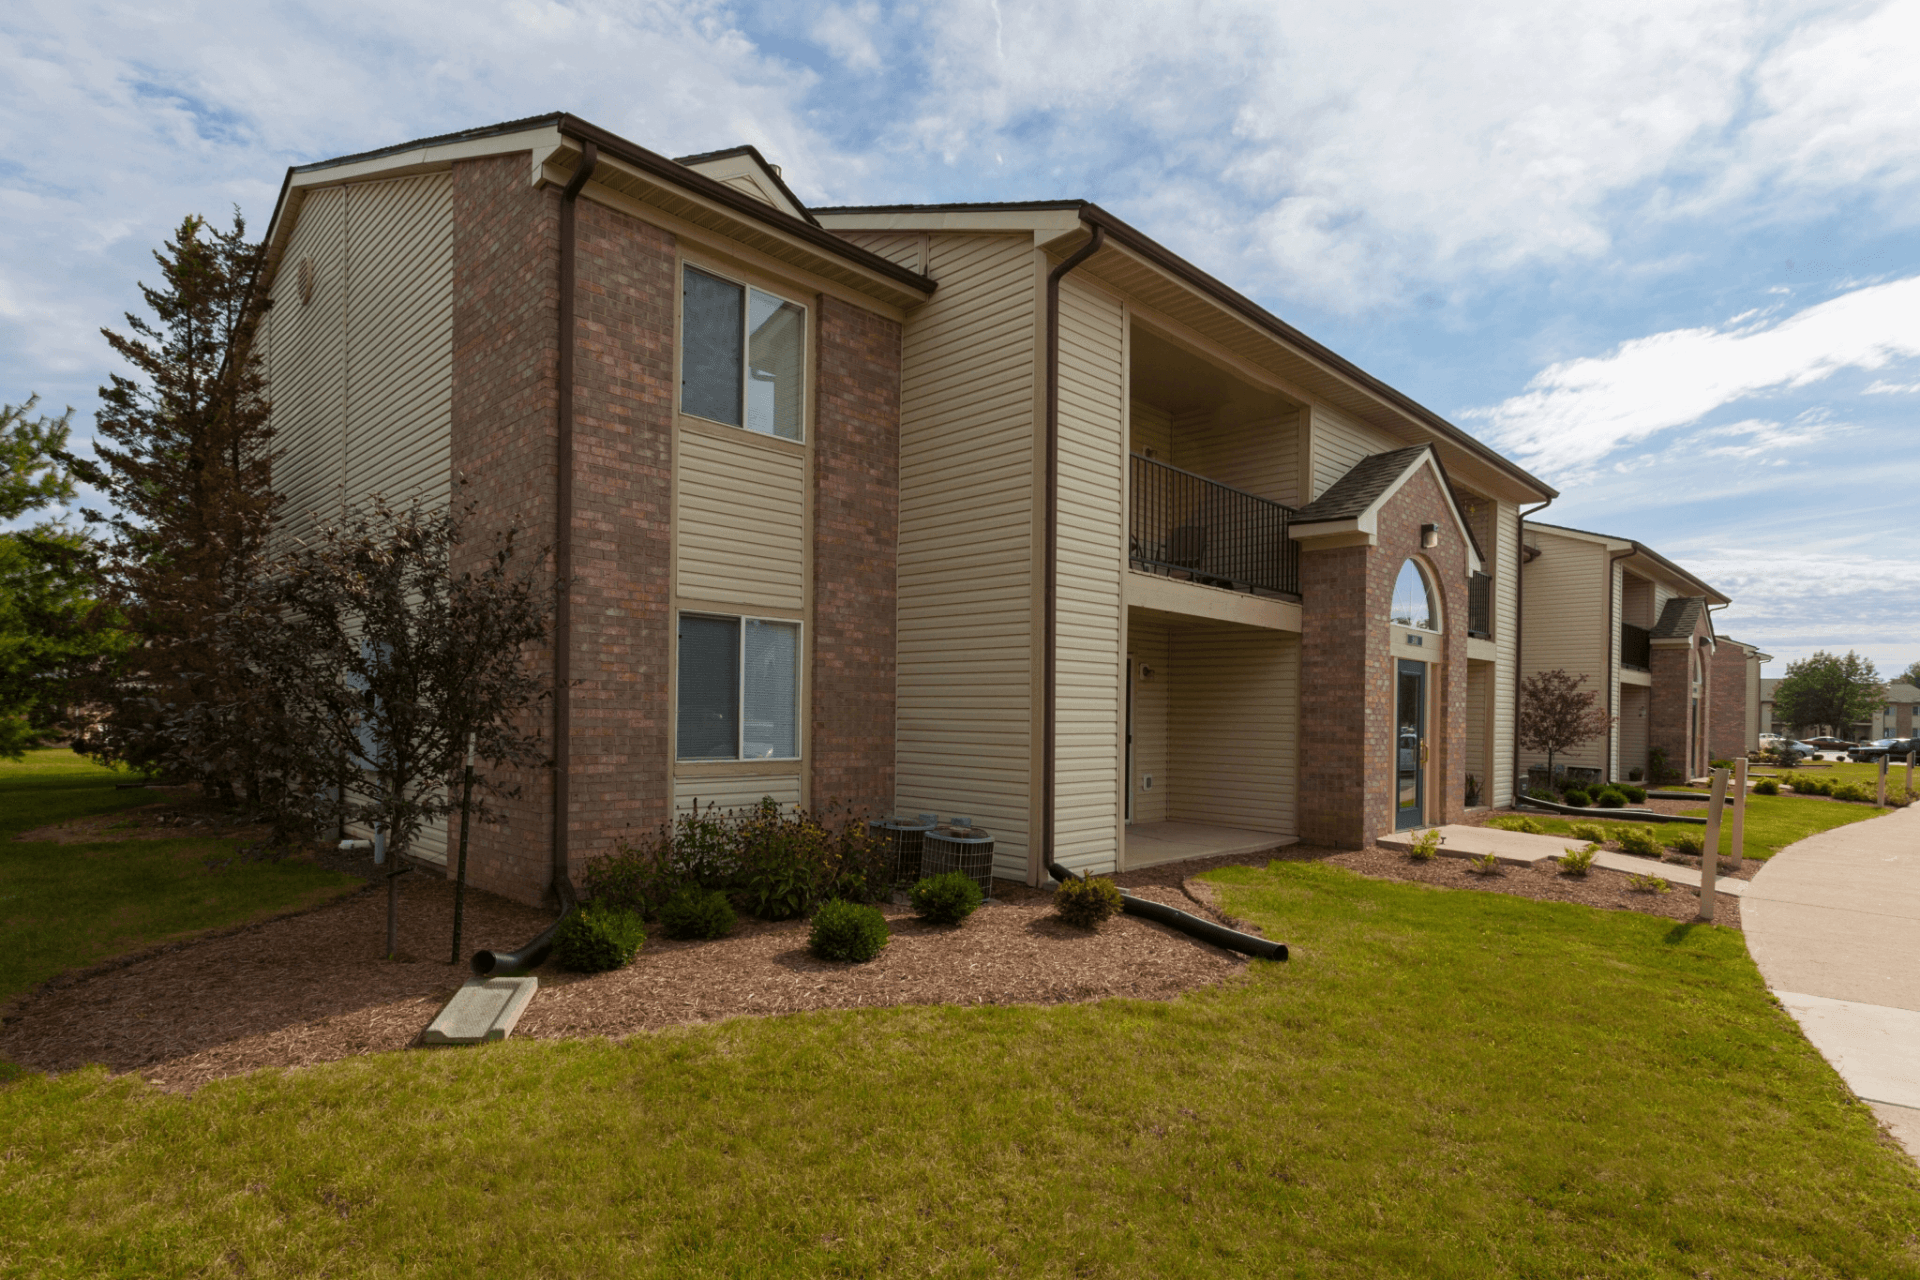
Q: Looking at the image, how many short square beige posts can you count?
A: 4